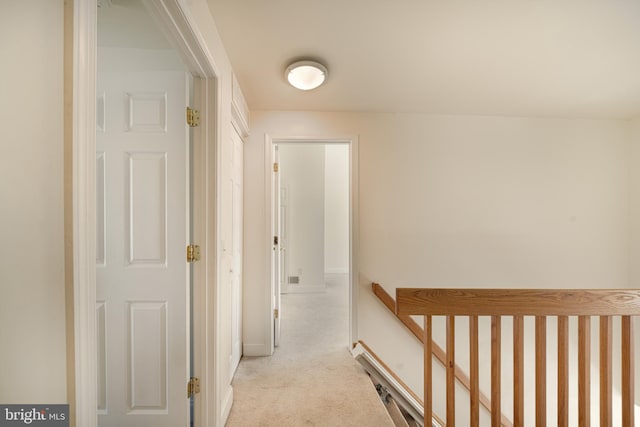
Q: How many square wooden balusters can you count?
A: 10